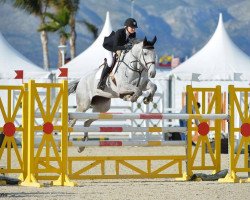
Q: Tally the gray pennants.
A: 2